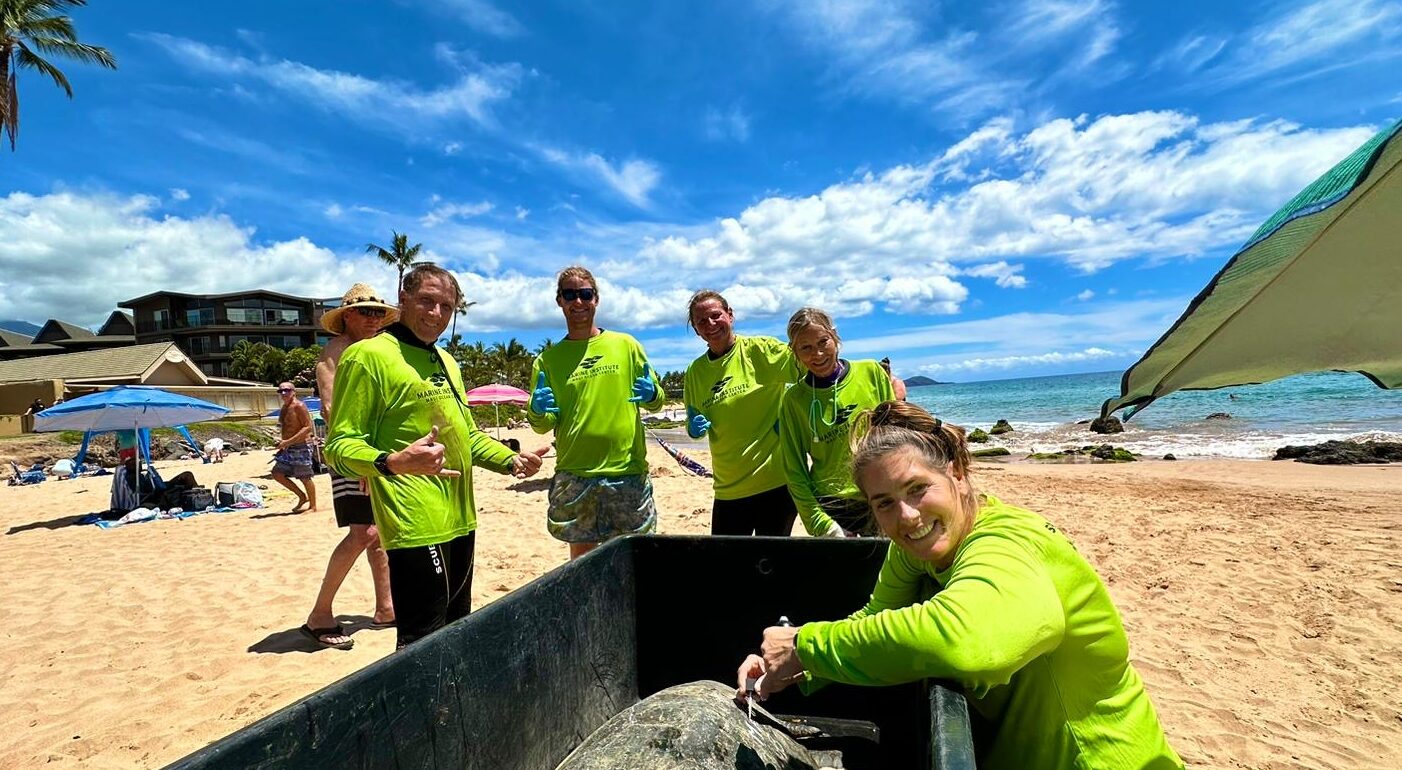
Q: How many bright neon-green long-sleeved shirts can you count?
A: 5